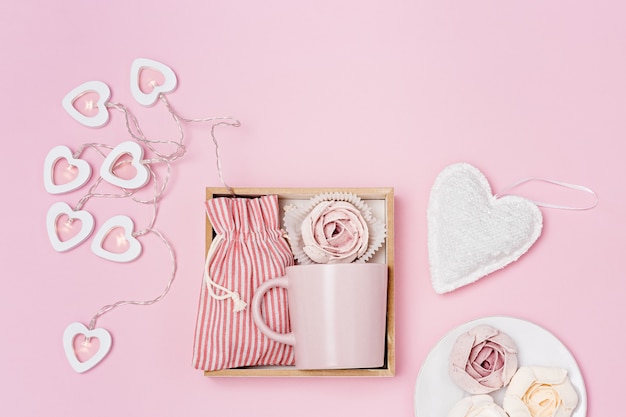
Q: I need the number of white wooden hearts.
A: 7